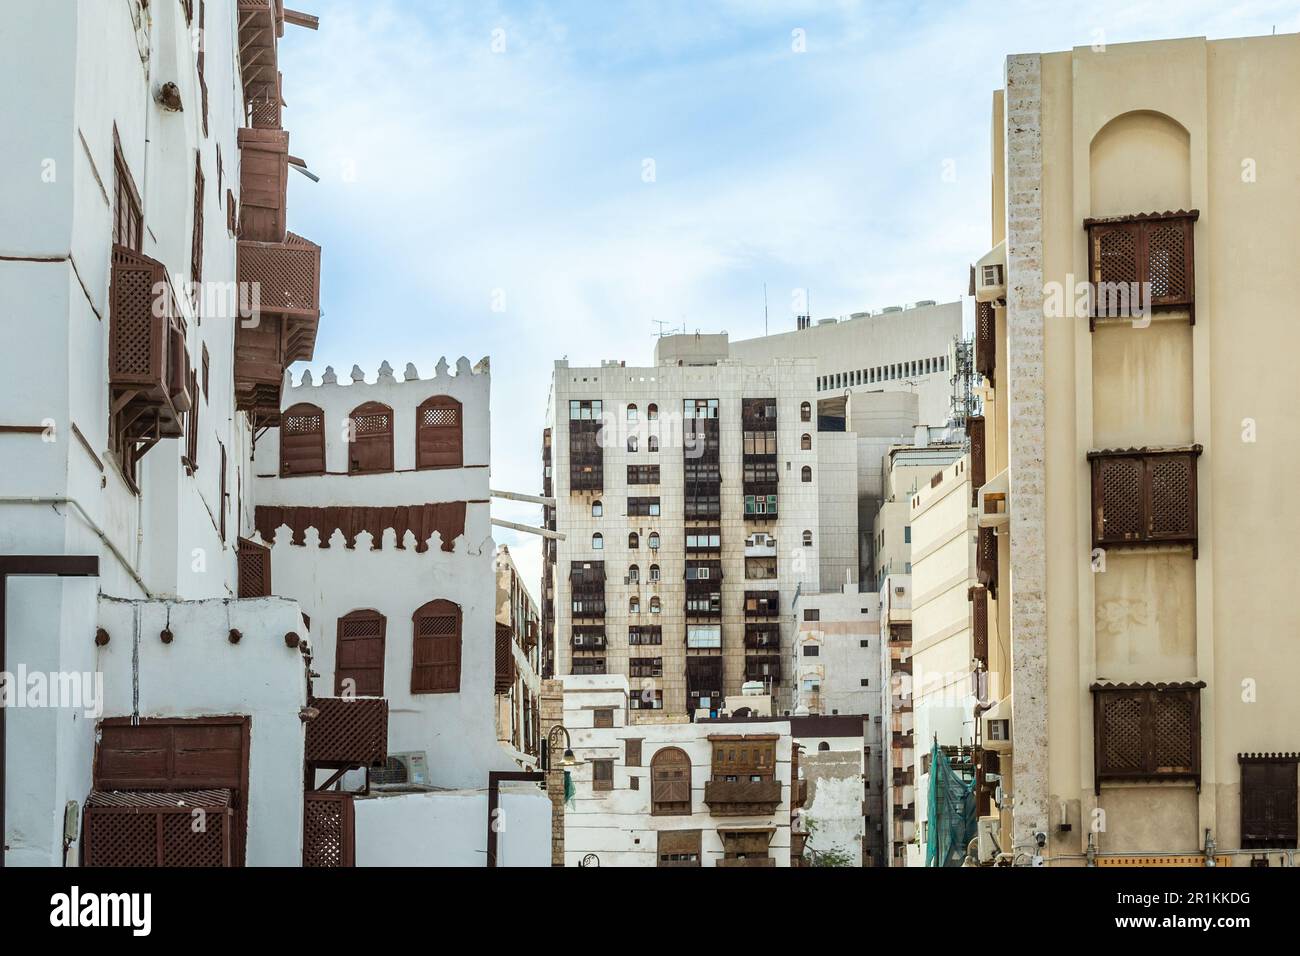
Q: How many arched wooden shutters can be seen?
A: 6